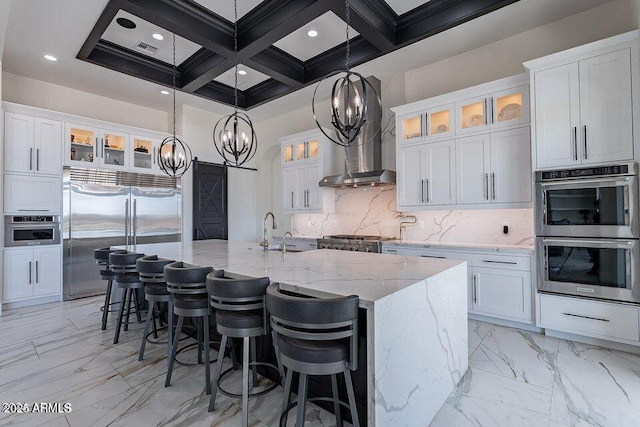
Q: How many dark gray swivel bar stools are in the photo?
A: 6